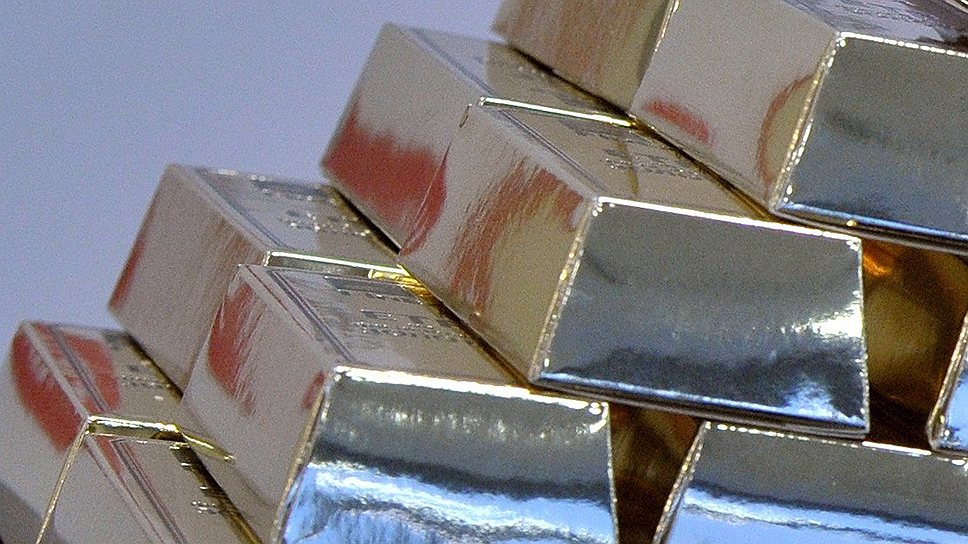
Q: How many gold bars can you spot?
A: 10